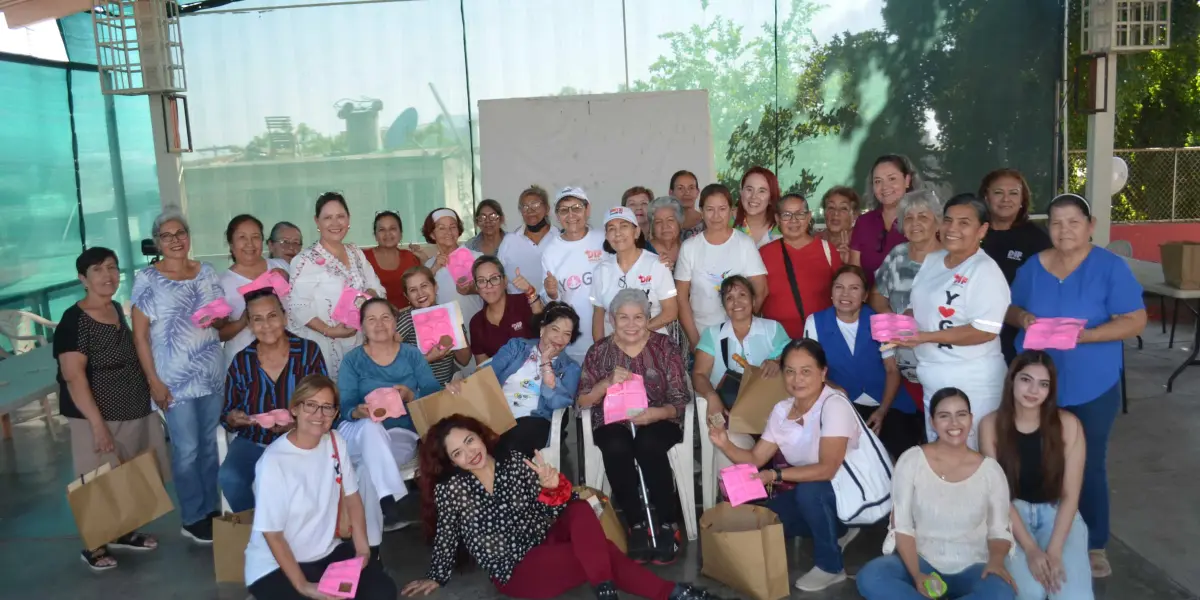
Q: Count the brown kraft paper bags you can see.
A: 7